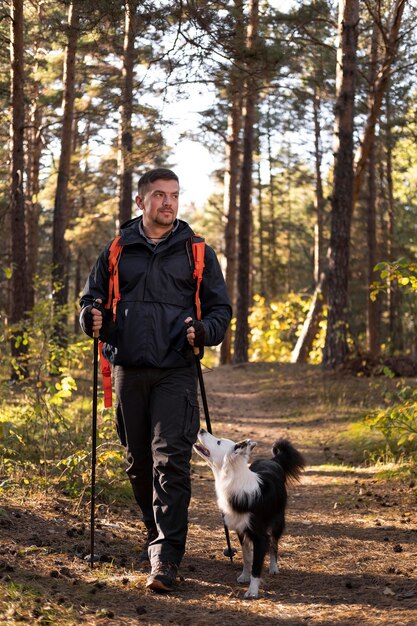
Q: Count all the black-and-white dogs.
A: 1